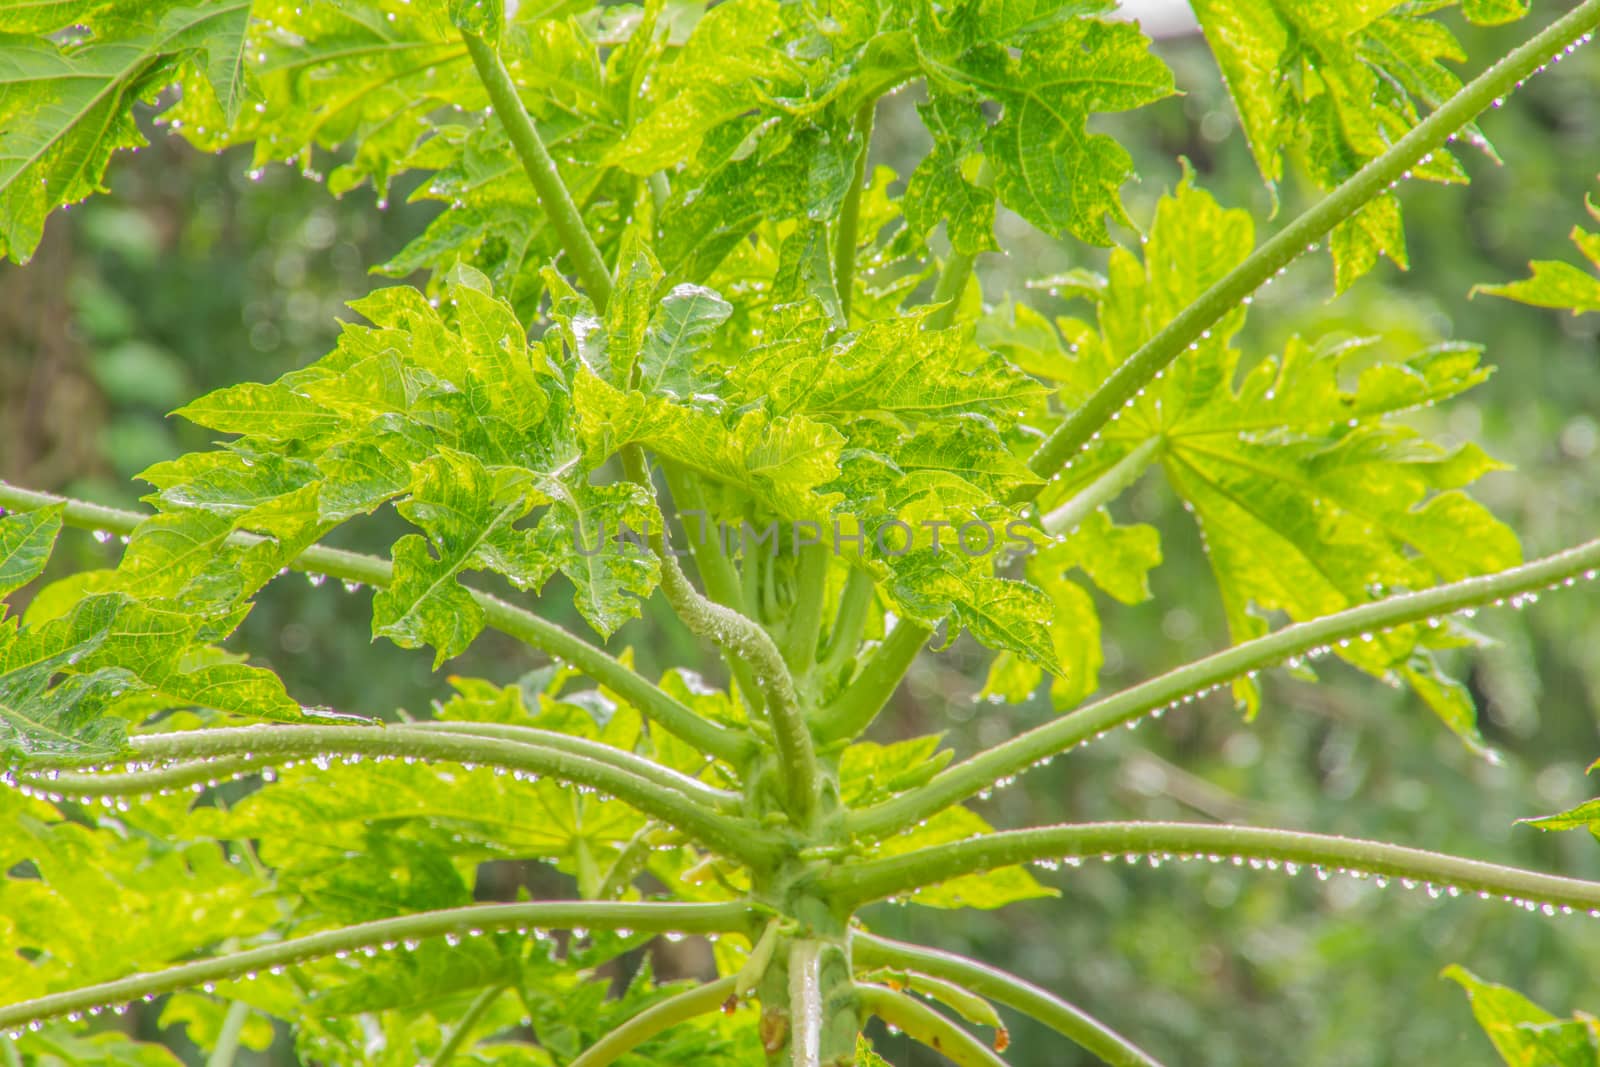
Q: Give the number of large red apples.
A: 0